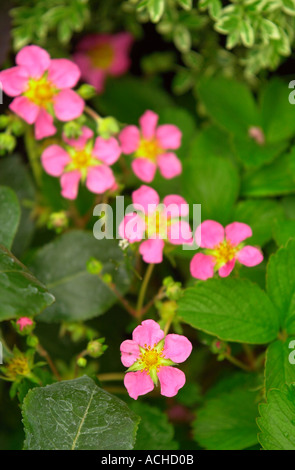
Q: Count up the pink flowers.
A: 7